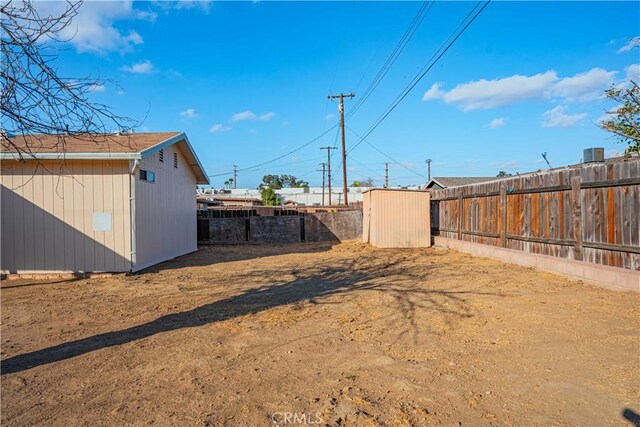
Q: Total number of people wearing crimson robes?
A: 0